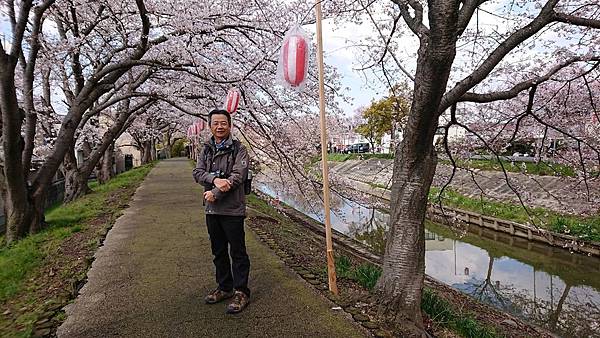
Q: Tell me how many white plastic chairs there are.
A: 0